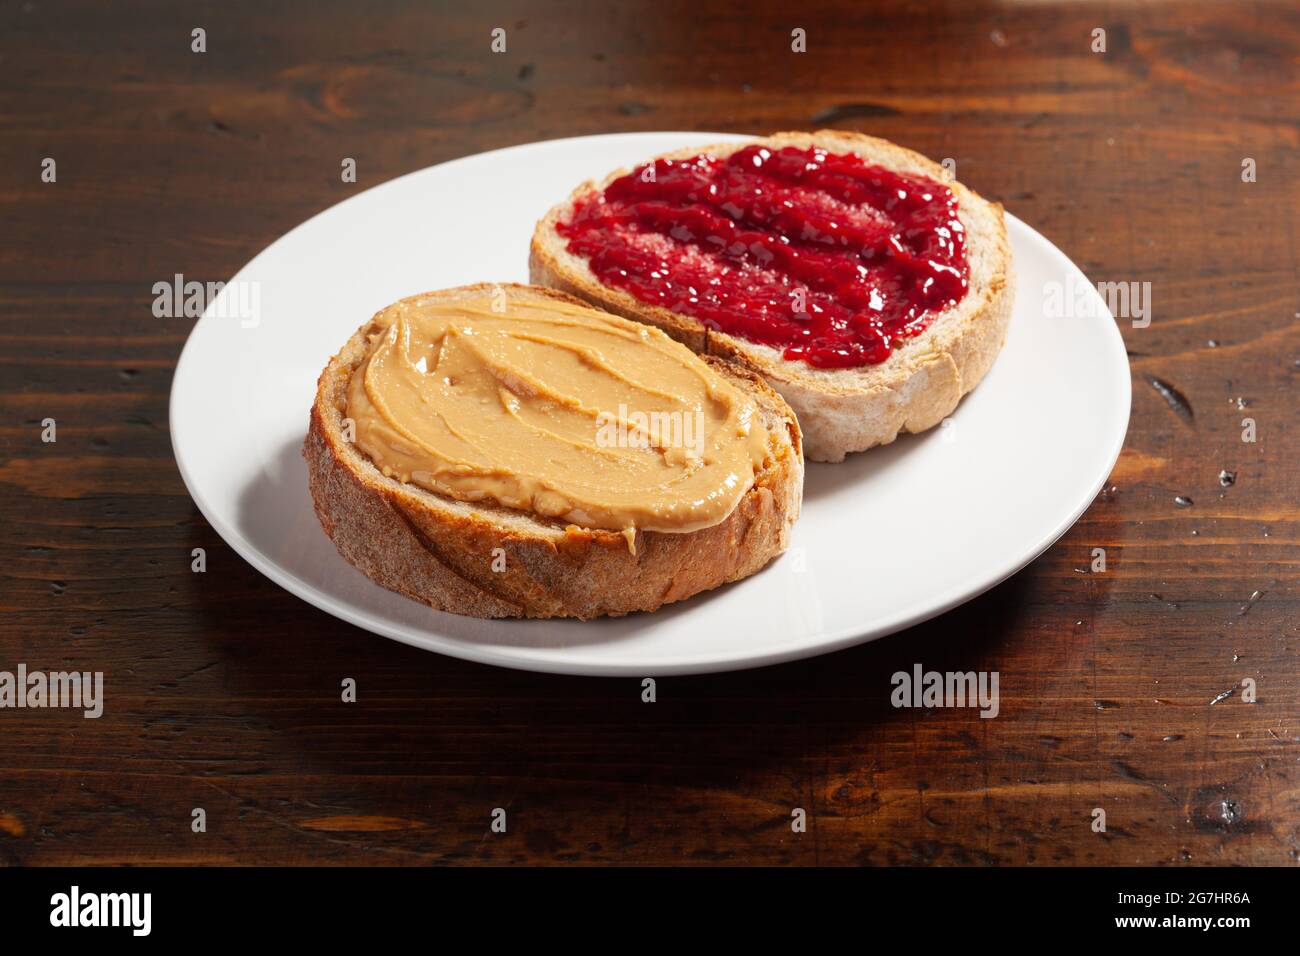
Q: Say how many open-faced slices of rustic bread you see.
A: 2